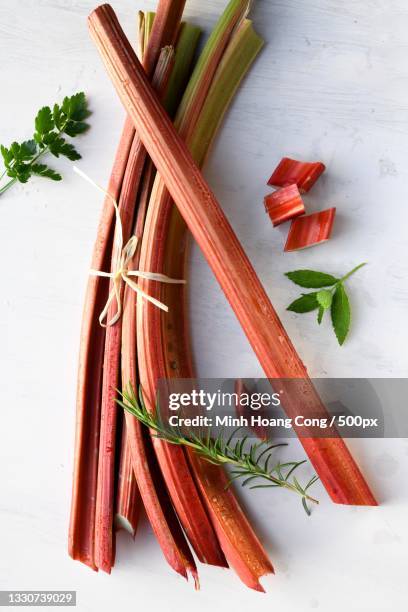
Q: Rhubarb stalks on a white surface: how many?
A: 7